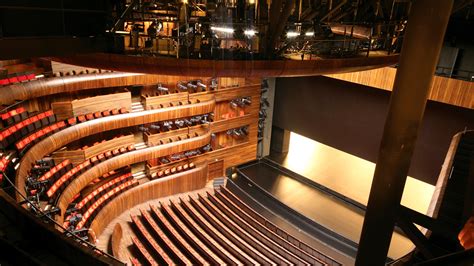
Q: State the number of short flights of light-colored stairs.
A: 3